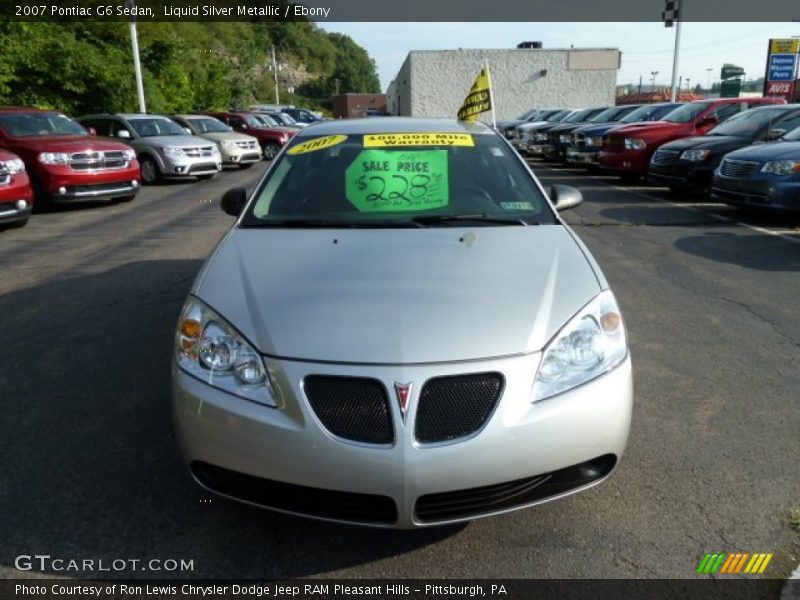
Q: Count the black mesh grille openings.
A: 2